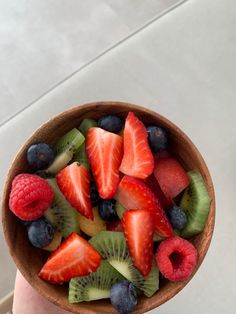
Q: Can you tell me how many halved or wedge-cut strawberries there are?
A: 6